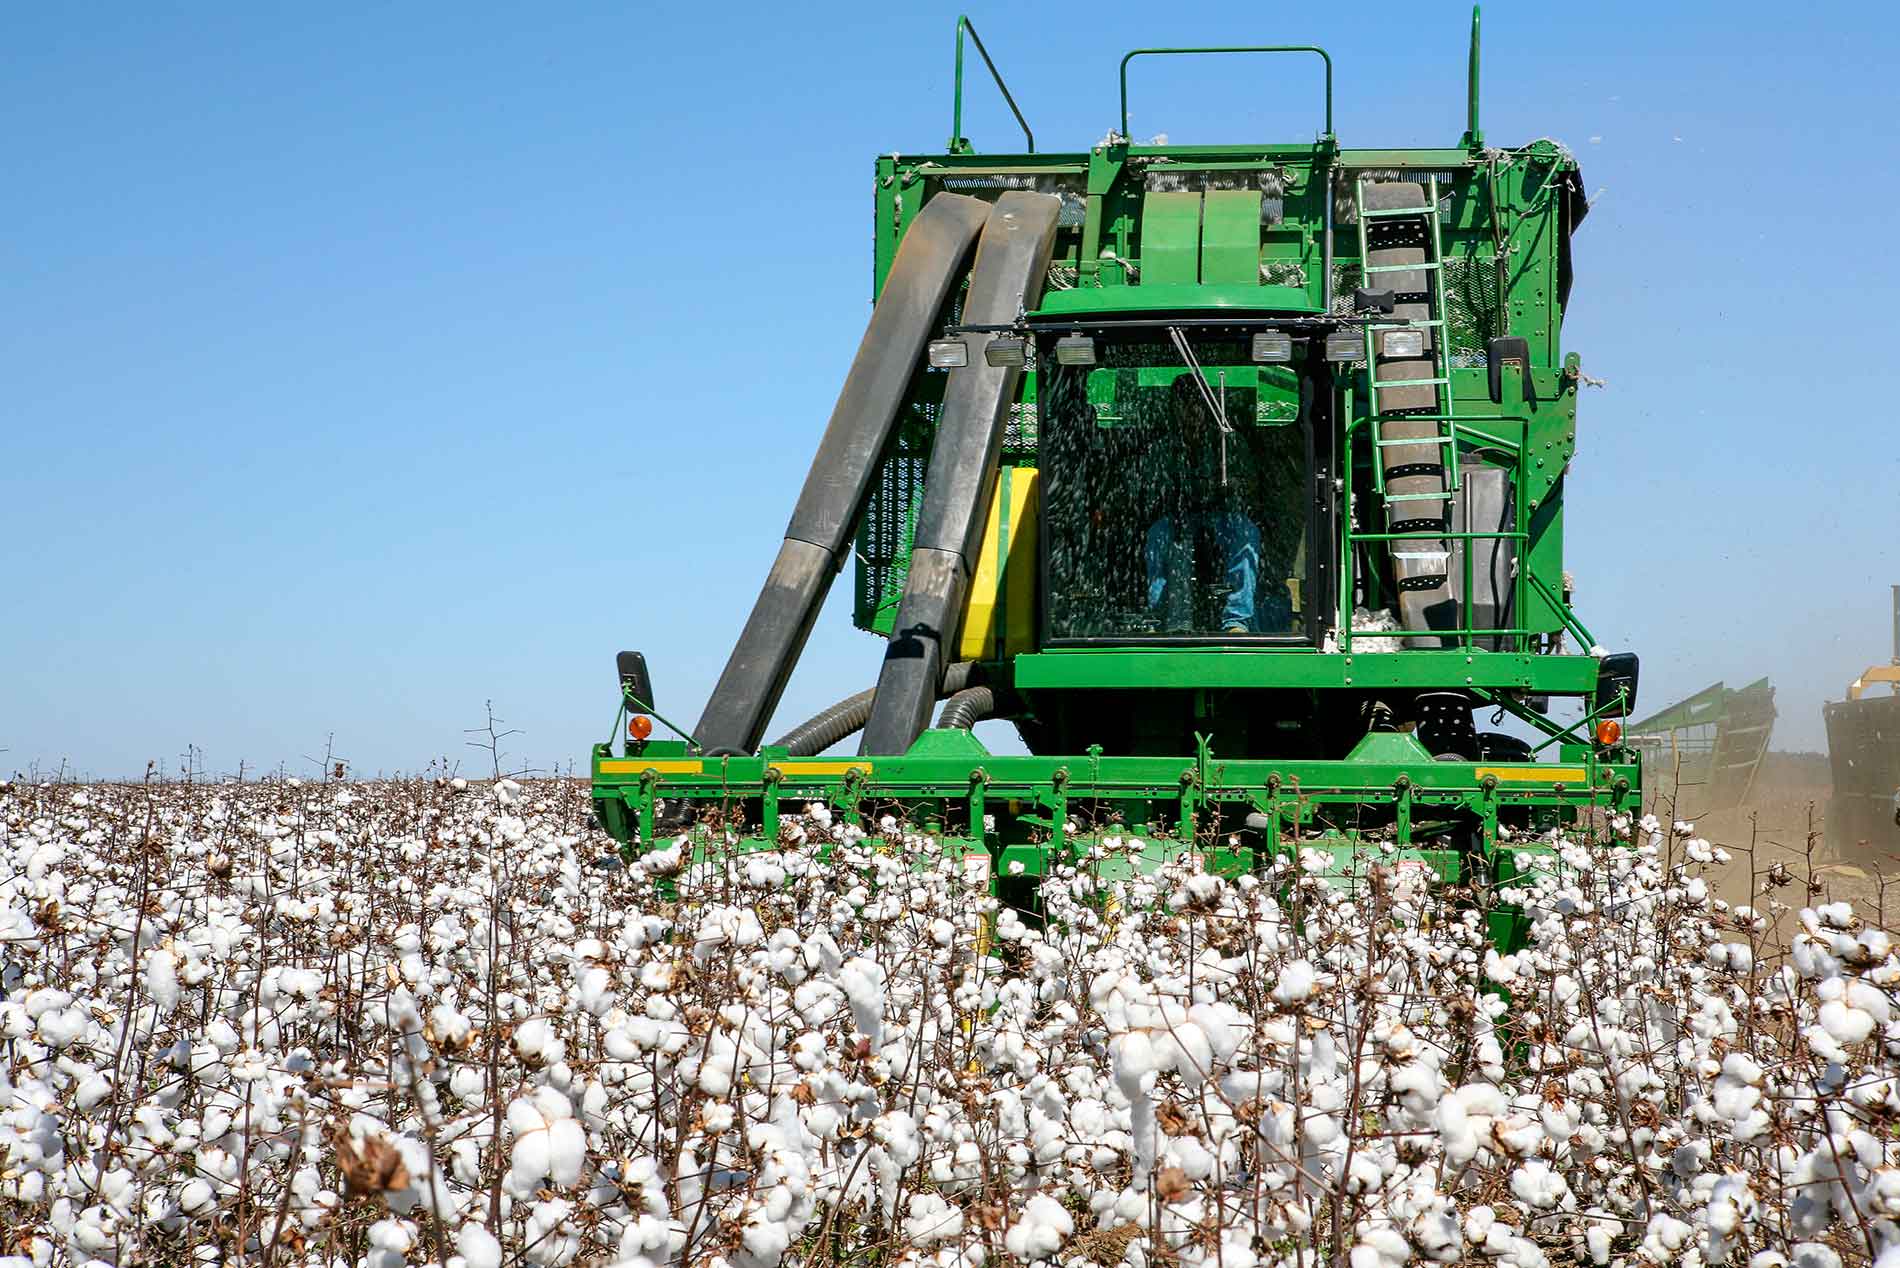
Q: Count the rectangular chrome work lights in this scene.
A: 6